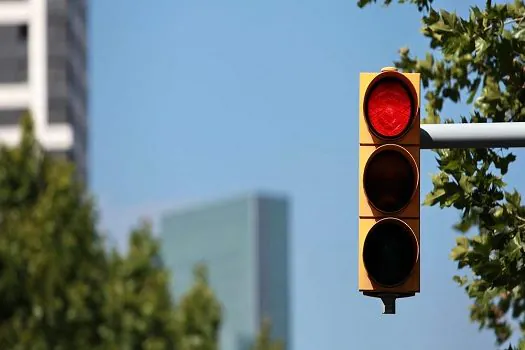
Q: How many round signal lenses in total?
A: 3